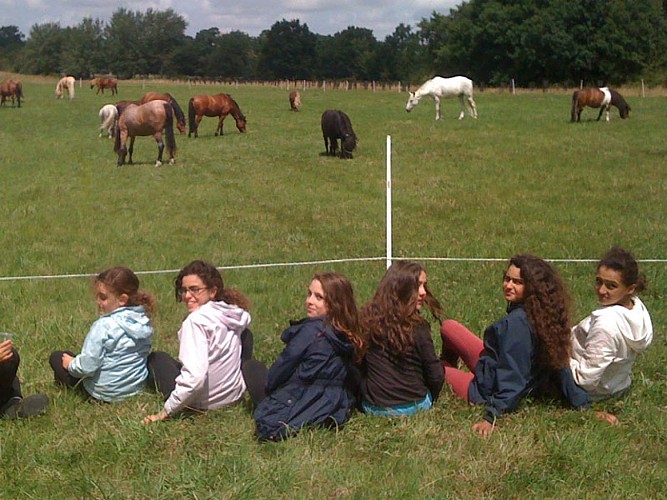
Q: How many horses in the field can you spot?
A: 12